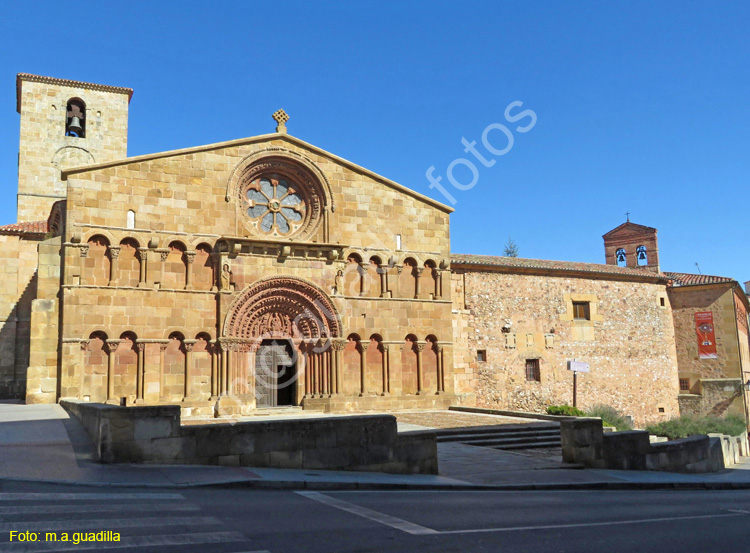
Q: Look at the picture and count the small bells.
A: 2